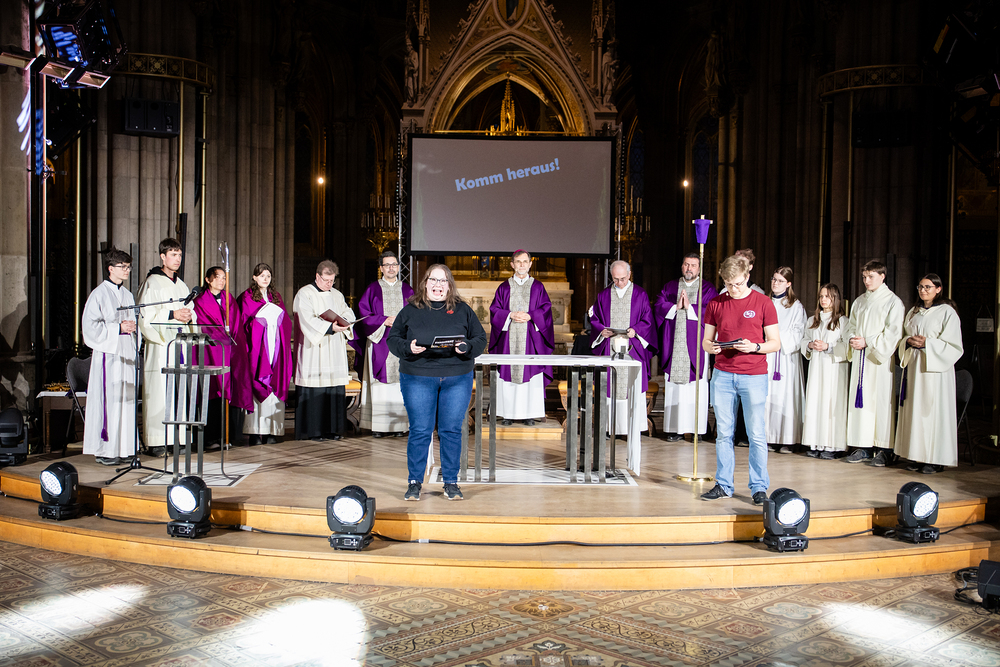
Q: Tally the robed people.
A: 14